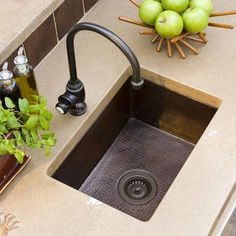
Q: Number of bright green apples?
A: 5